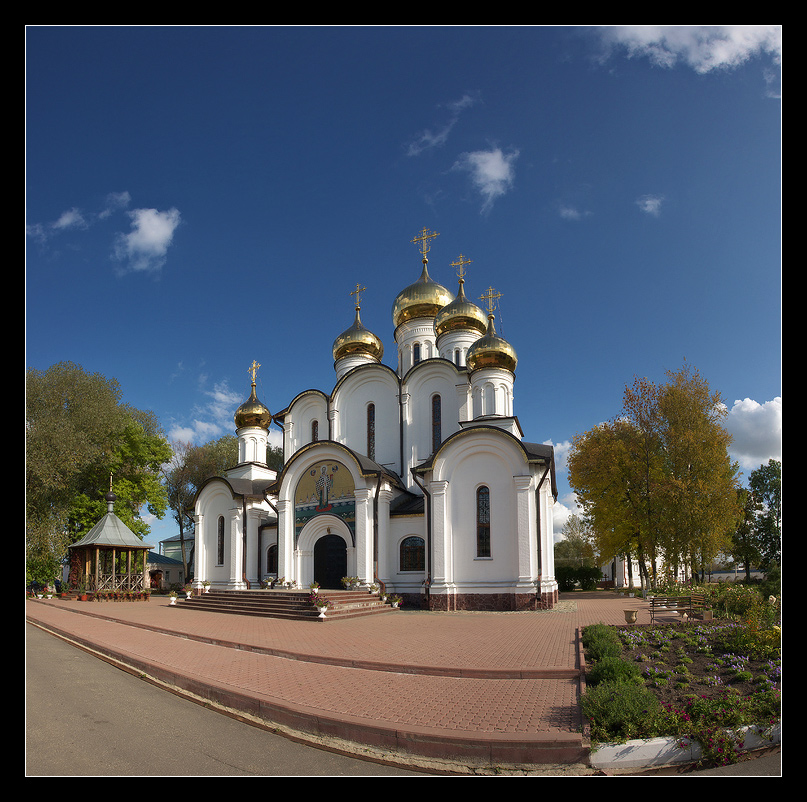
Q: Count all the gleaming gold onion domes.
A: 5